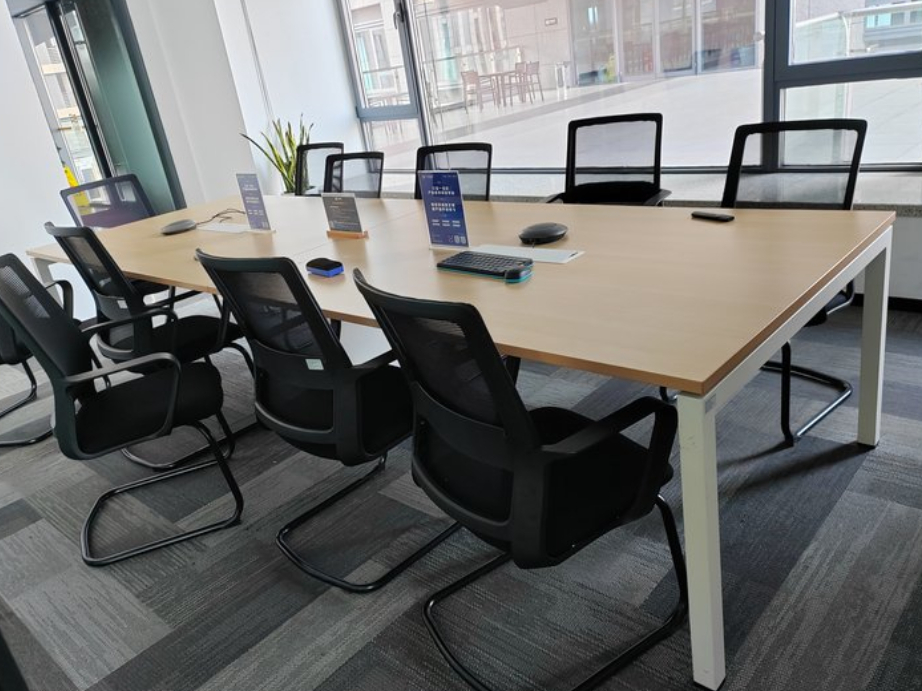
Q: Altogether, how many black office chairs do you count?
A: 11